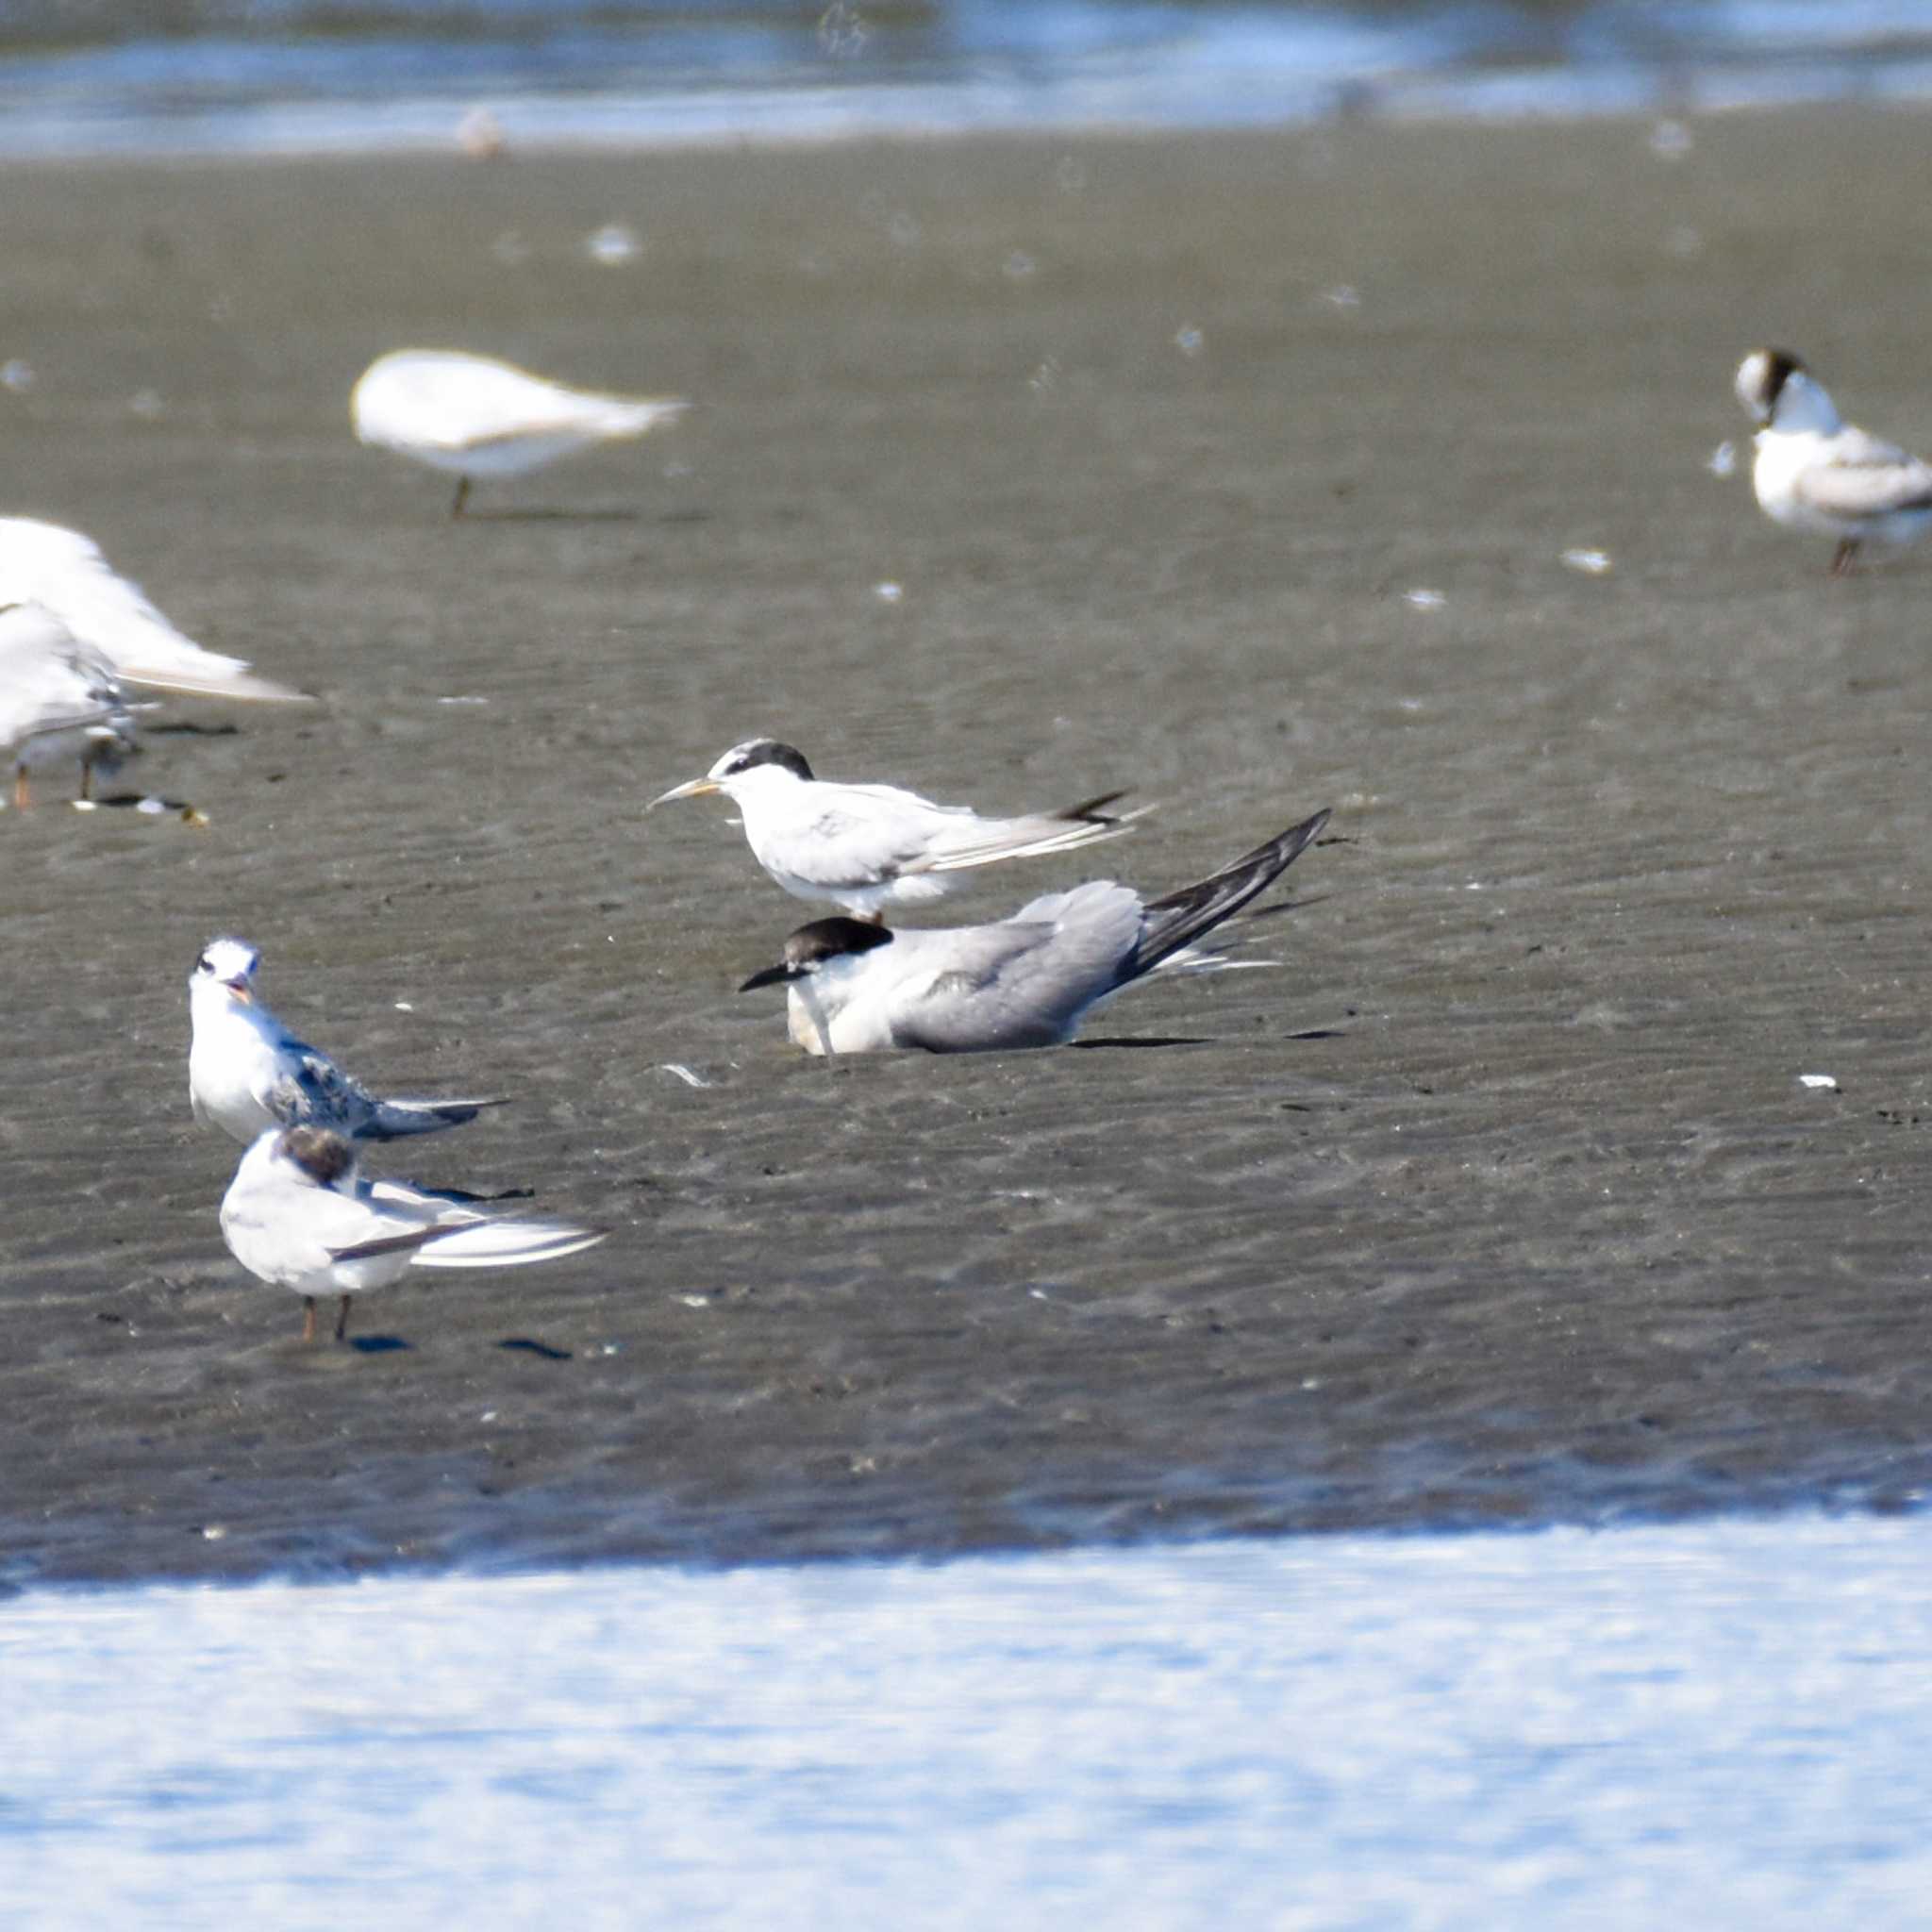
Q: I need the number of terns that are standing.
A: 7